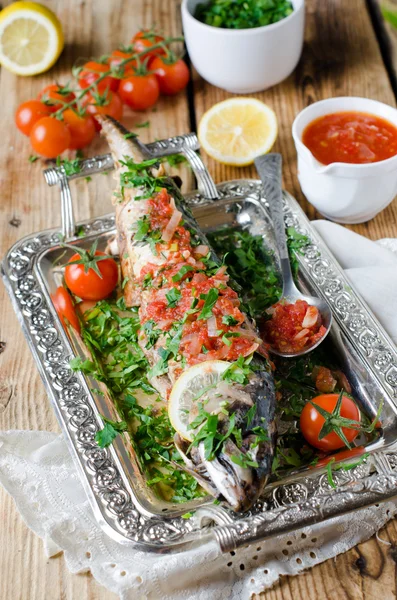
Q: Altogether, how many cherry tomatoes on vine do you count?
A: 10